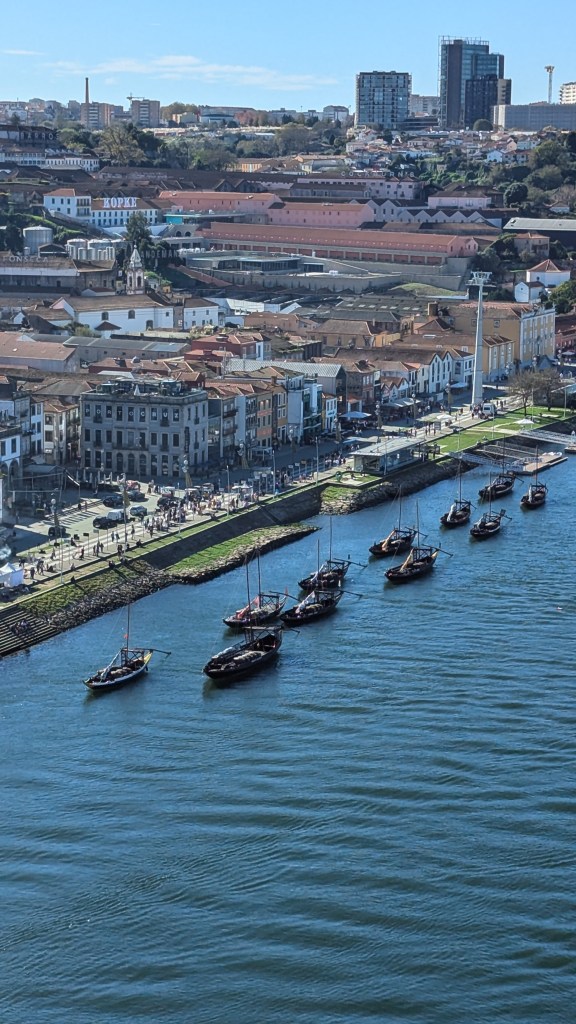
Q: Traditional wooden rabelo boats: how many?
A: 11